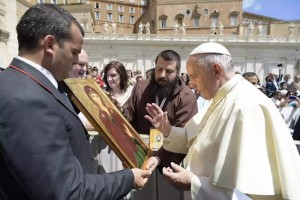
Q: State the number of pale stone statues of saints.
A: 11